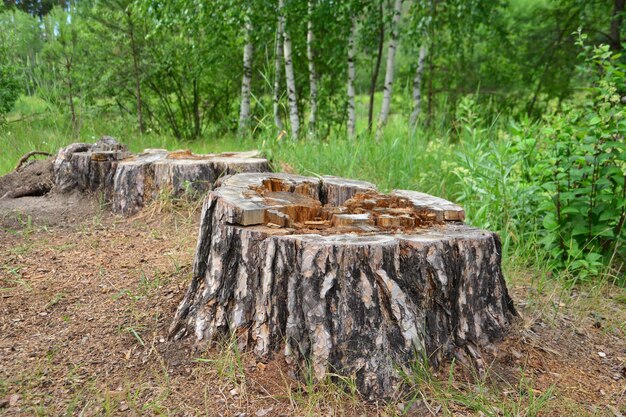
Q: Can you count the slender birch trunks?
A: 7